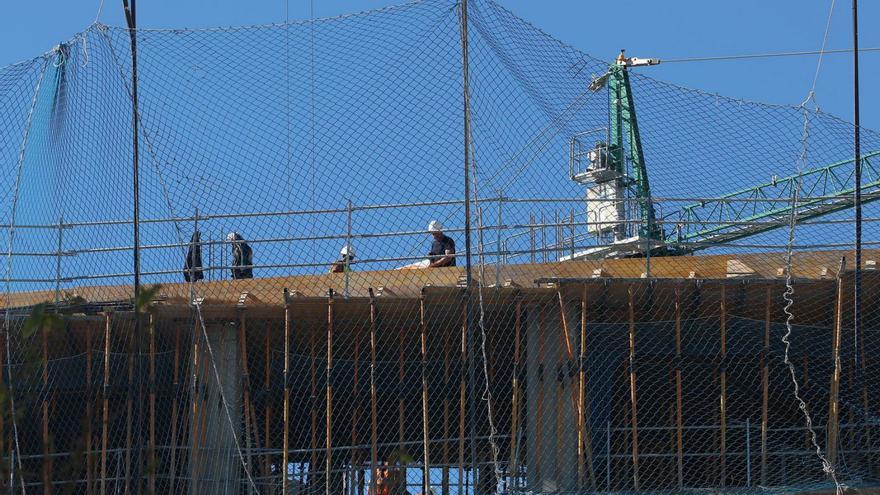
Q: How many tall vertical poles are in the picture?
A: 3